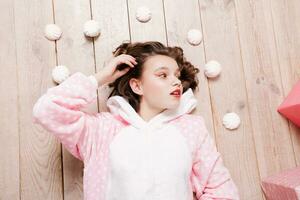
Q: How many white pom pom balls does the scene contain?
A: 7